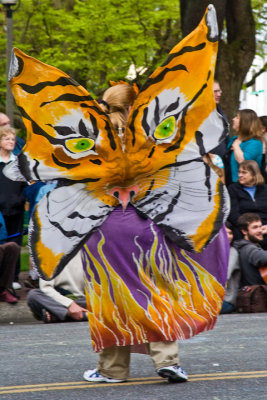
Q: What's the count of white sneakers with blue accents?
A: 2